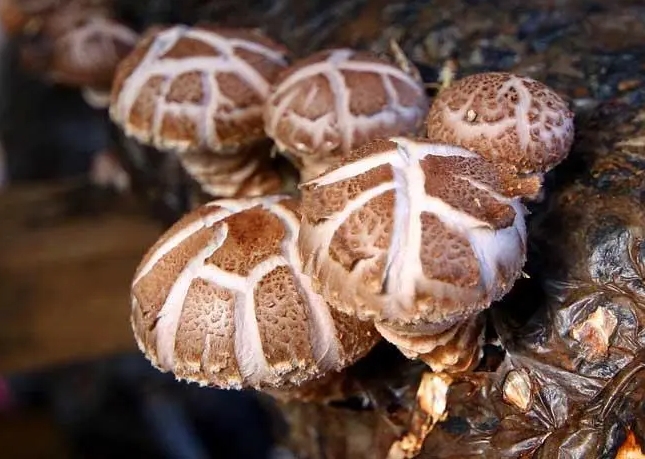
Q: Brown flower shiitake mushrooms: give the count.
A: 5